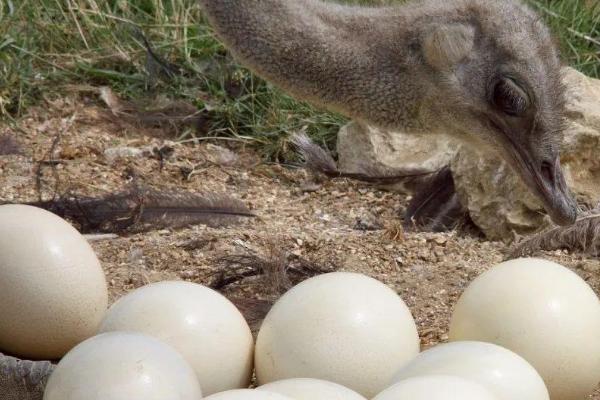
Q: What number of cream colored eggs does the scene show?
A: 9